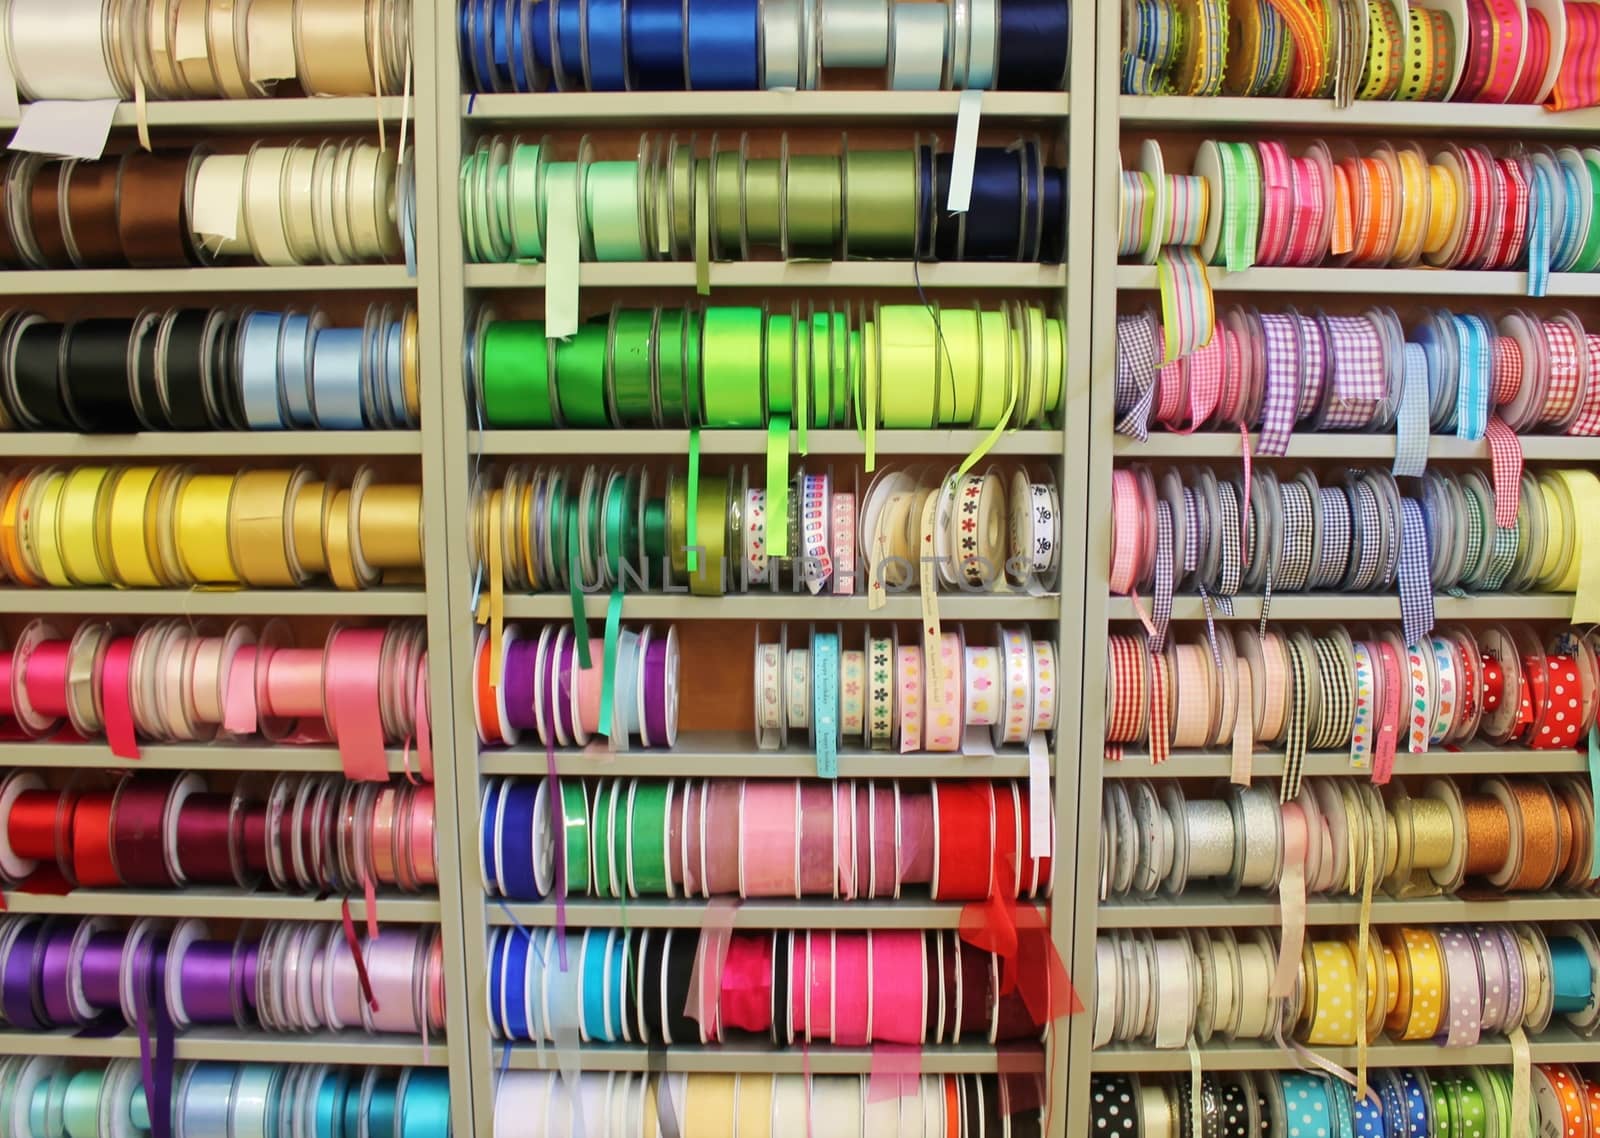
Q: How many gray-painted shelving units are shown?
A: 3